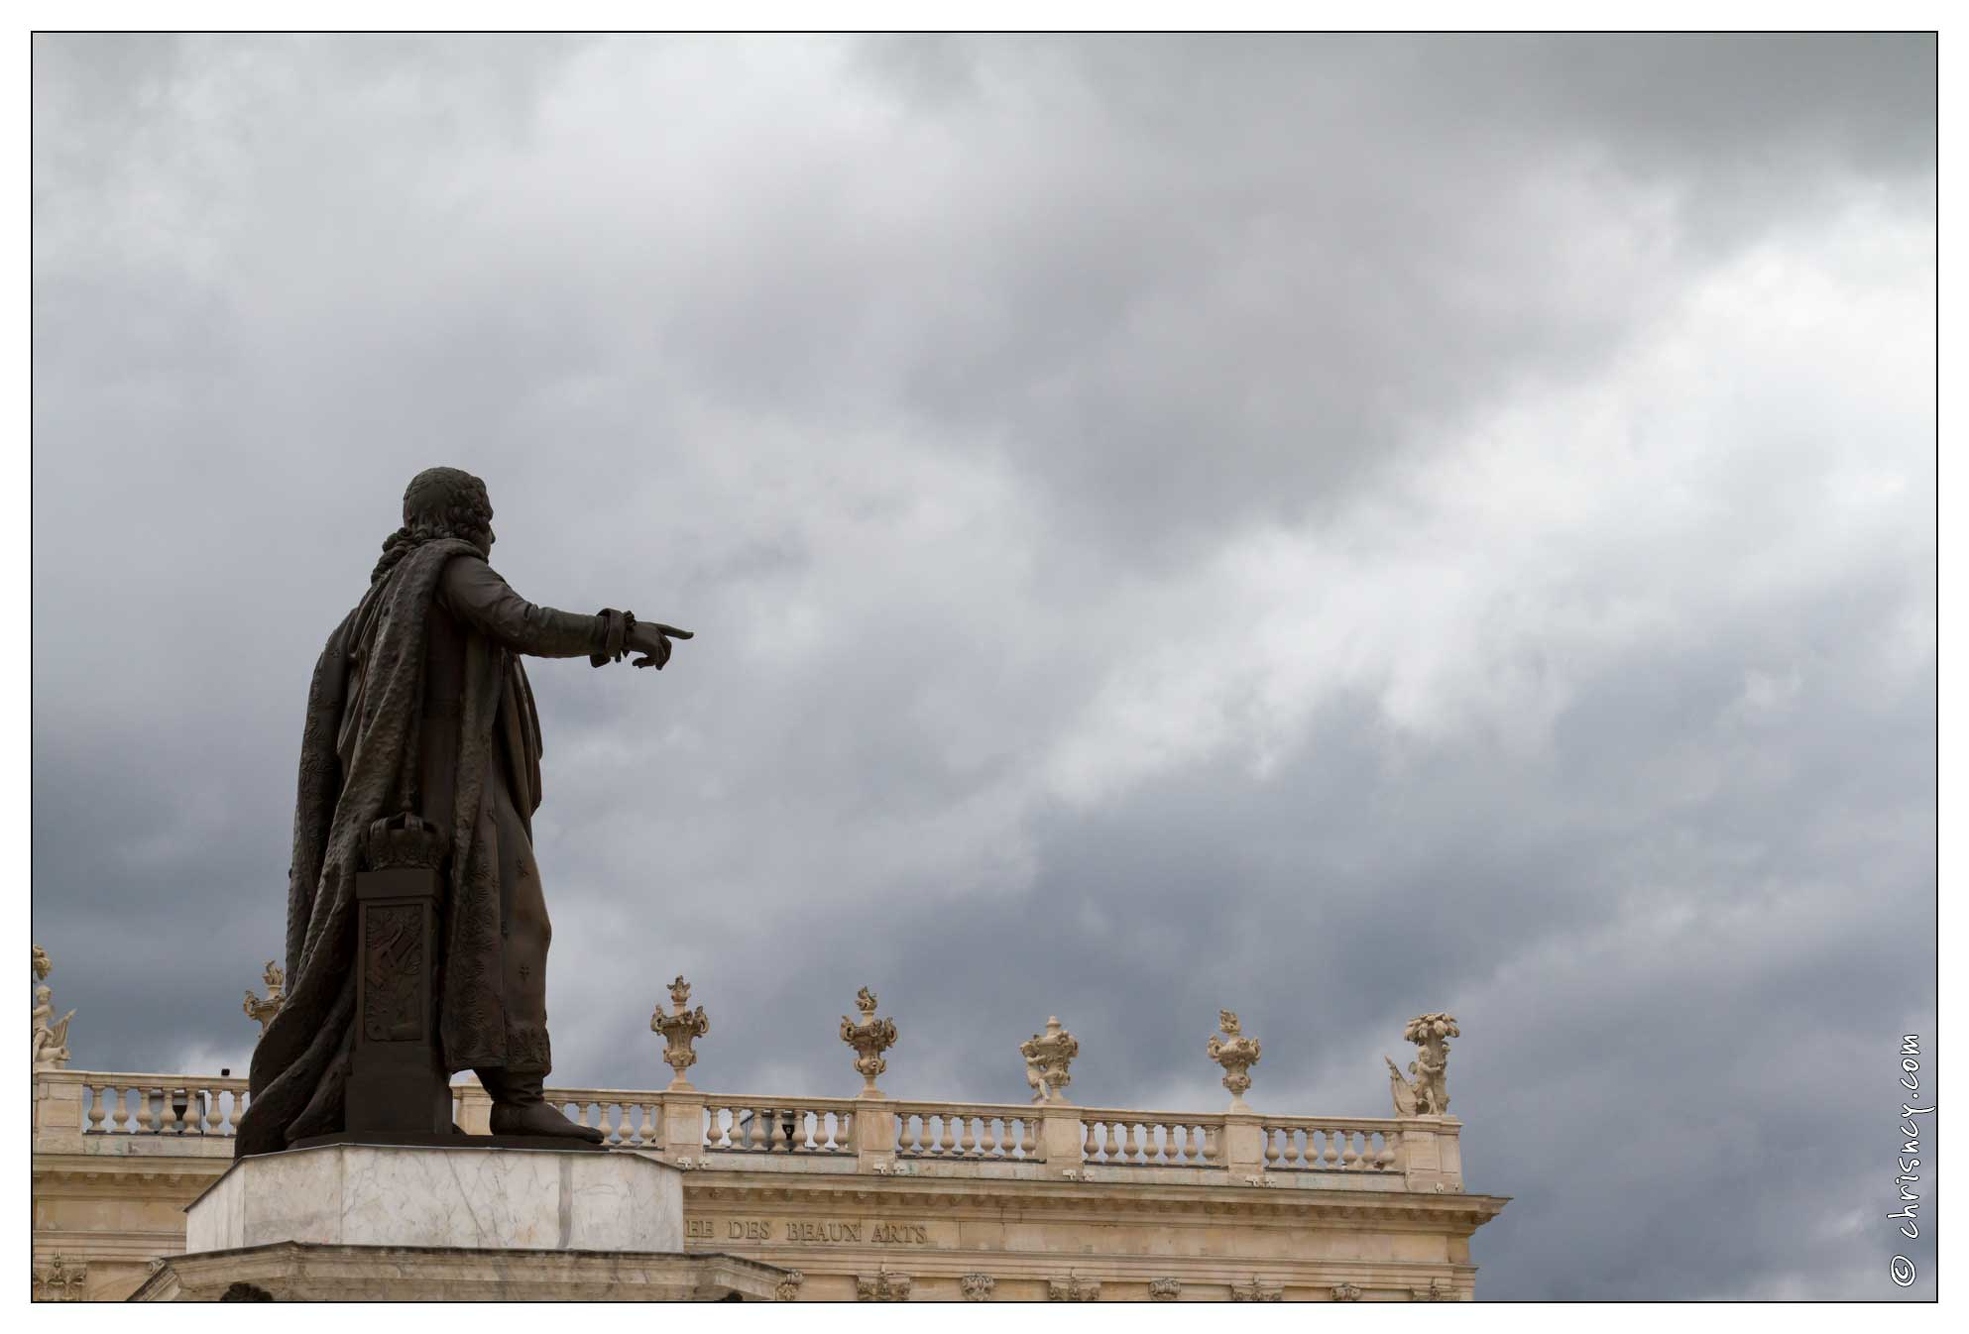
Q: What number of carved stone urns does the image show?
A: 5